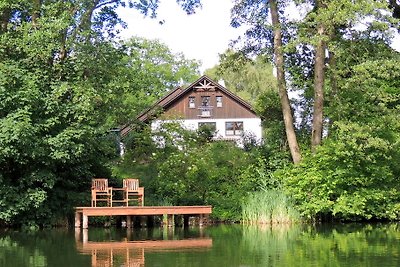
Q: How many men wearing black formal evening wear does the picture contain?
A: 0